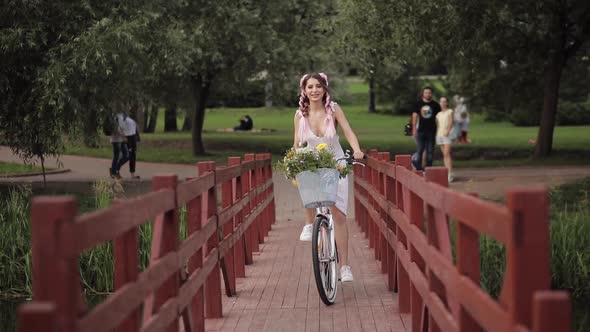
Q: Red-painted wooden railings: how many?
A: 2